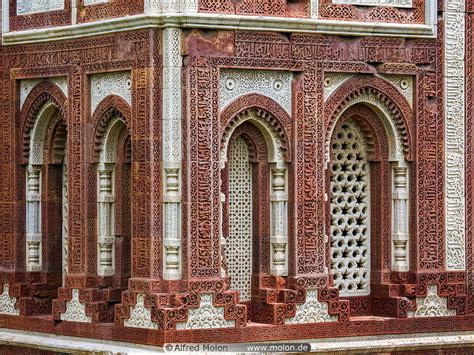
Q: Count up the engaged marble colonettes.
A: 5